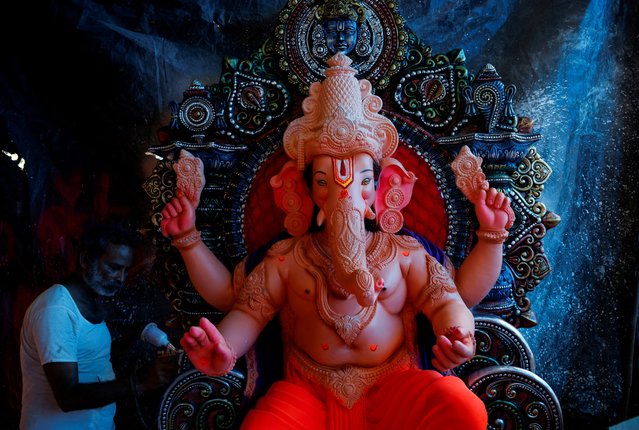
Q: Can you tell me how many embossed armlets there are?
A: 2